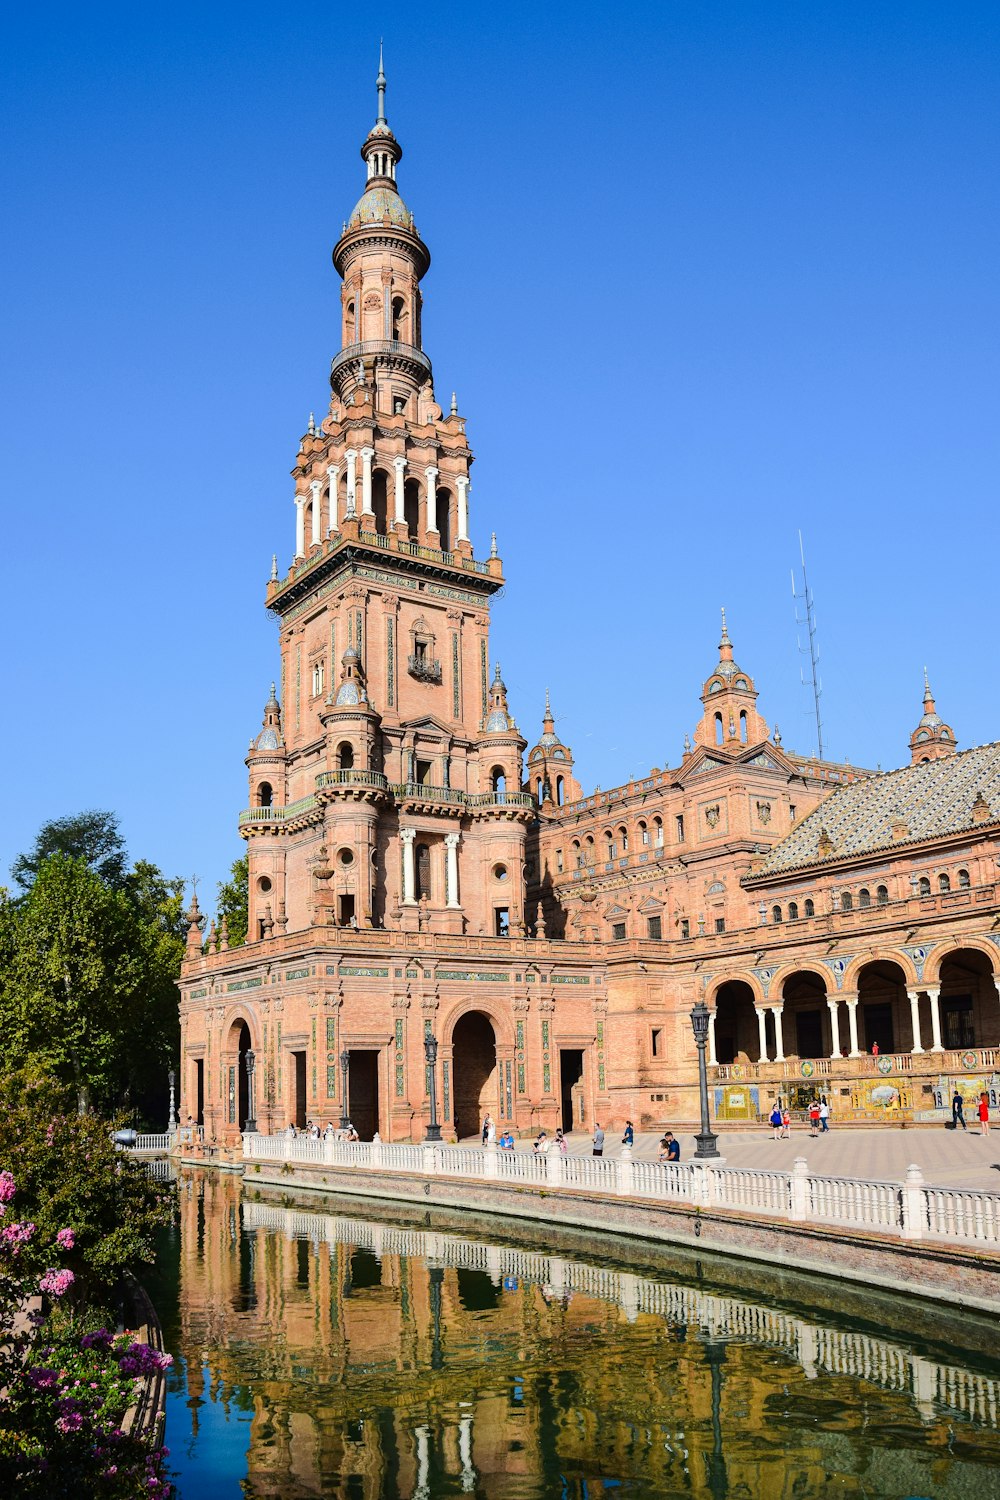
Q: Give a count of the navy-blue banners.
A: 0